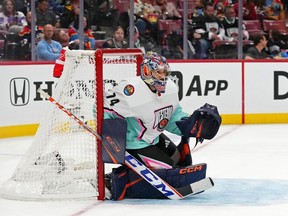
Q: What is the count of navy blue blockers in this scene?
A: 1